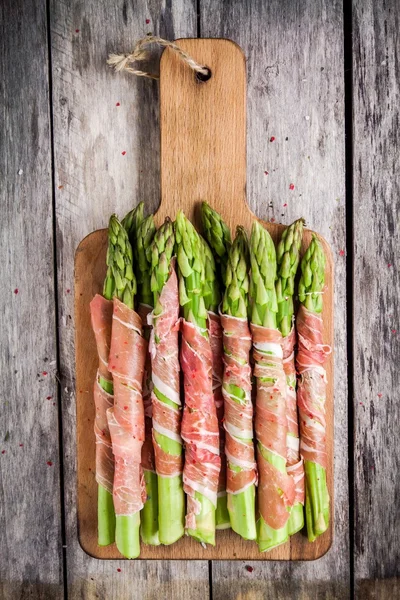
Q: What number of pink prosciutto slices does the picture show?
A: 10